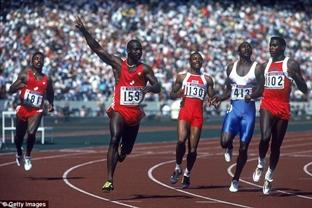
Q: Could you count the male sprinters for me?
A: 5